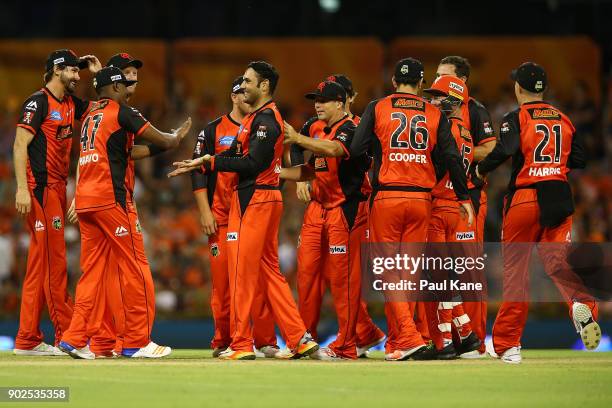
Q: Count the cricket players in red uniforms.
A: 11